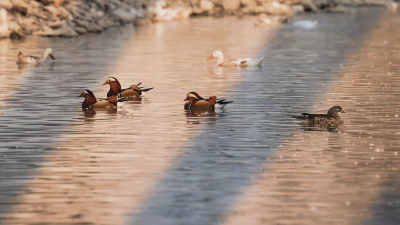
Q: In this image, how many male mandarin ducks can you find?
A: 3